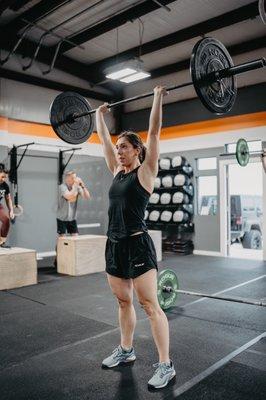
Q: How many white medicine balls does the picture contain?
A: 12